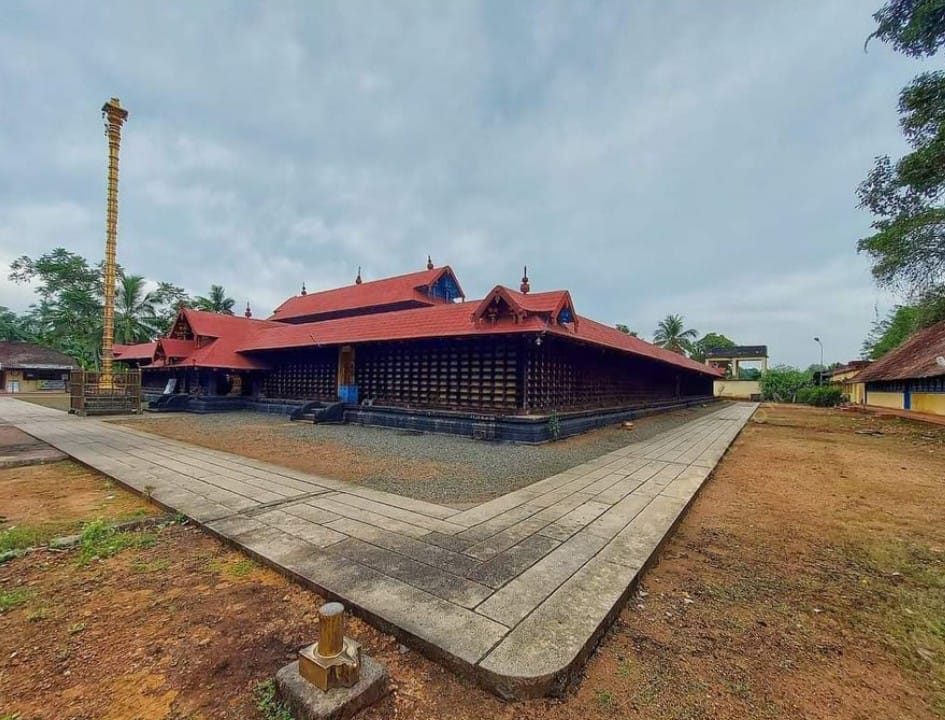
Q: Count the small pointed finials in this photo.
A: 5